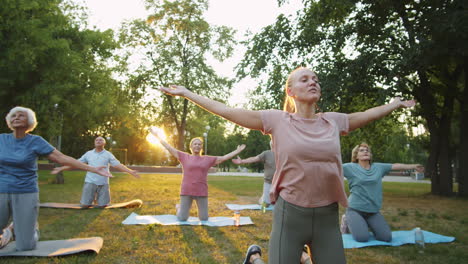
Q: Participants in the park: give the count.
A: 6